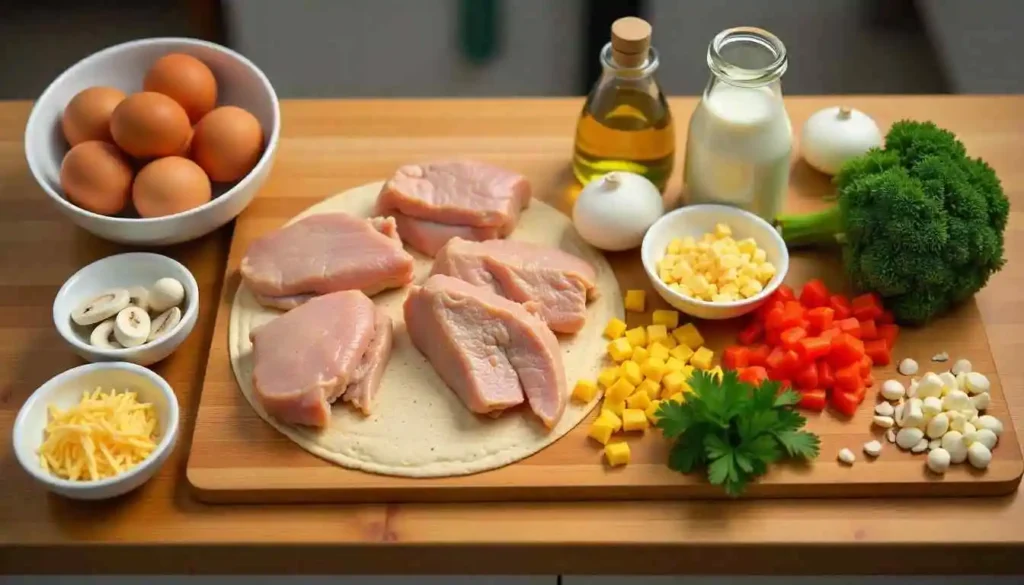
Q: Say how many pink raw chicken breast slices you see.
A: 5